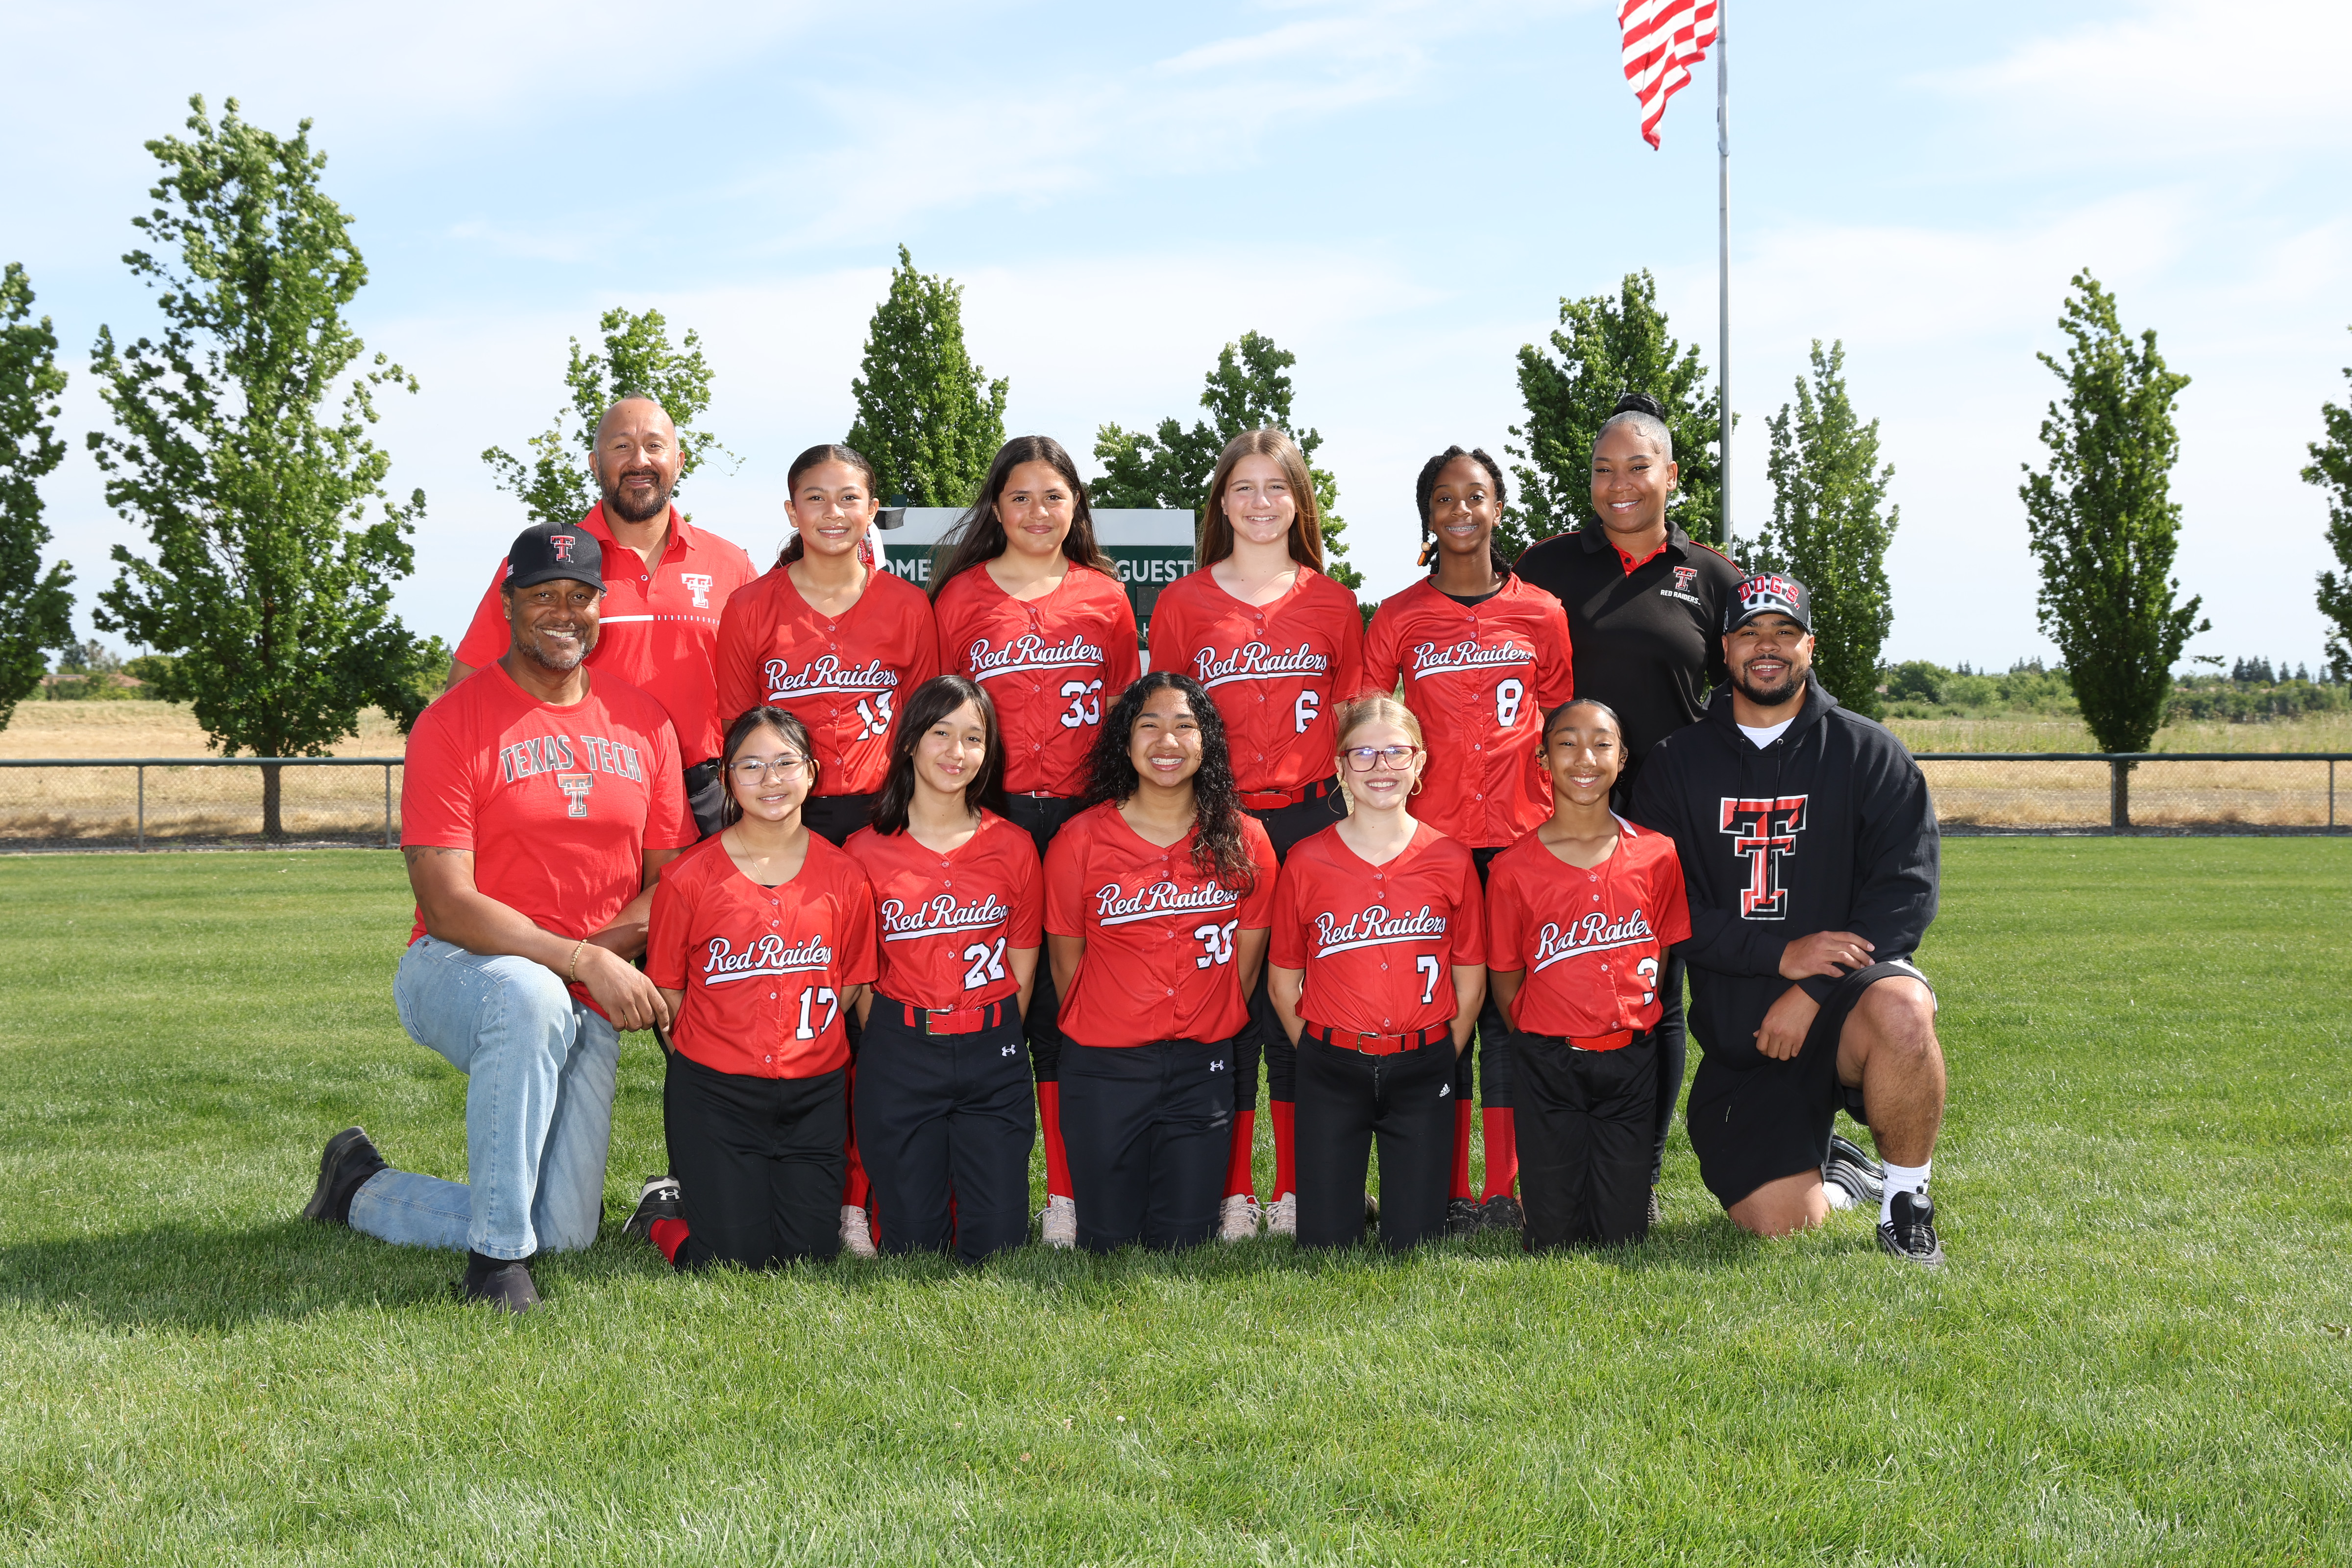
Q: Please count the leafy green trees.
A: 9